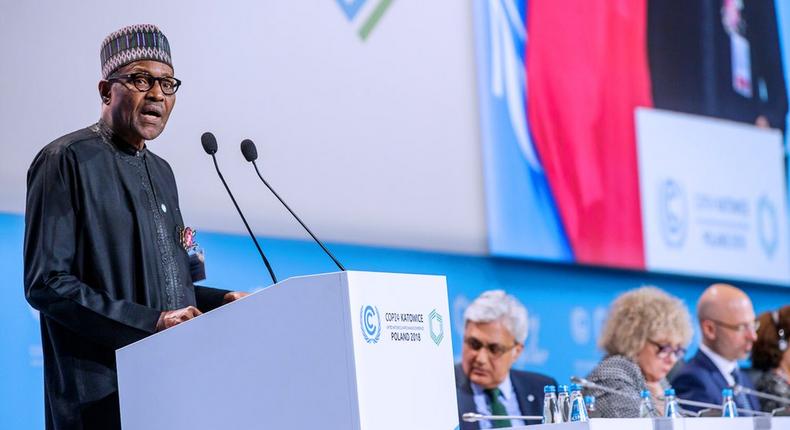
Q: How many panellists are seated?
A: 4